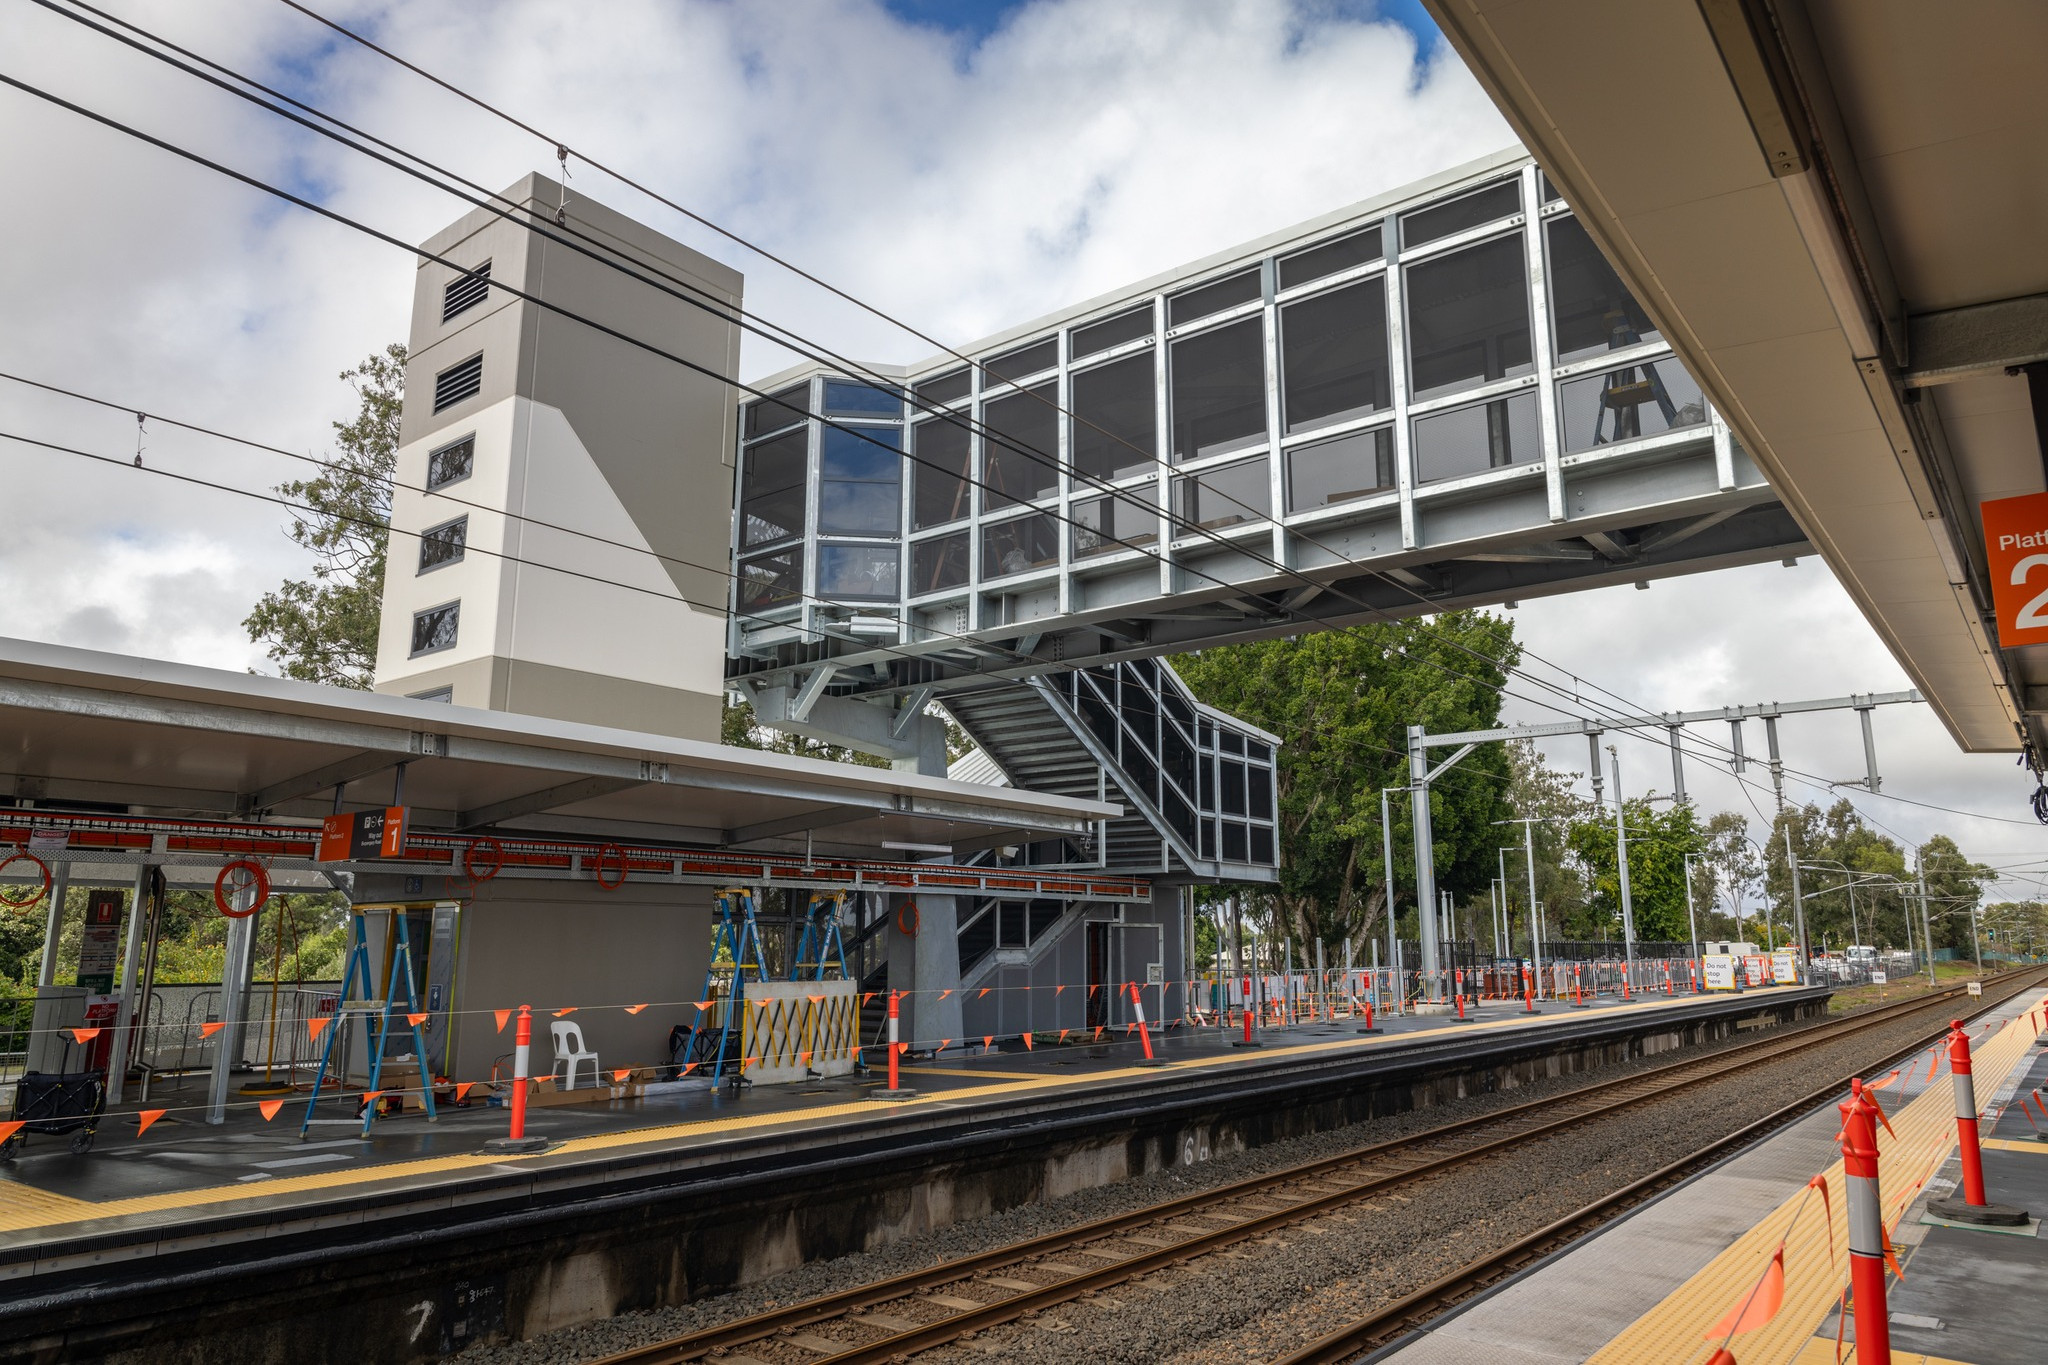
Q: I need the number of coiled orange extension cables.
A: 5